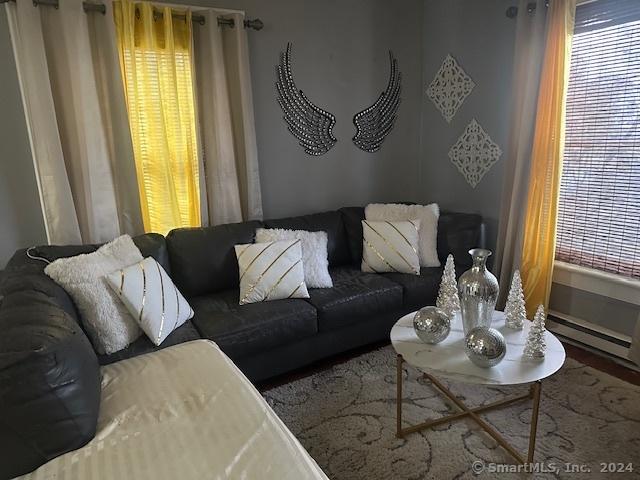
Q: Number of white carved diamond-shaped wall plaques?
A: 2